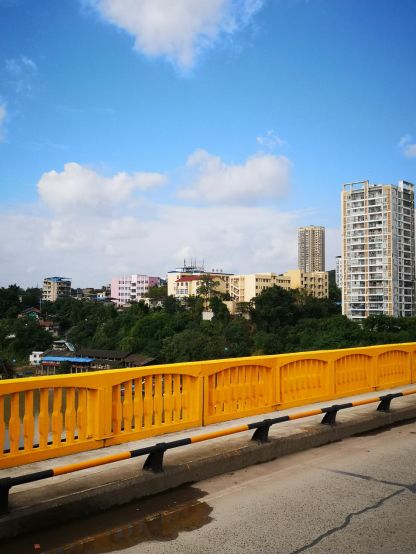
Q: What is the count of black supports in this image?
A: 5